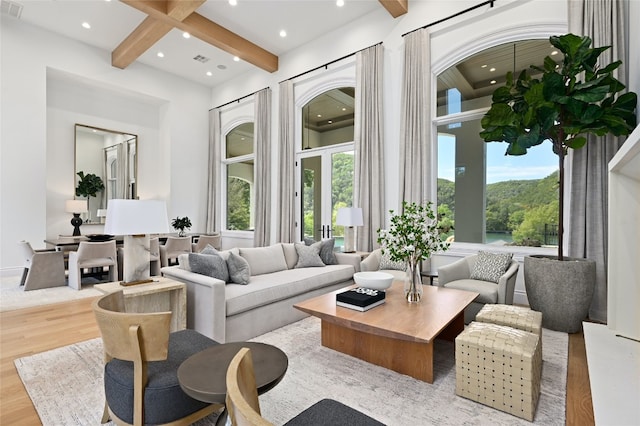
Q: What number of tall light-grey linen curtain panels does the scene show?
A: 6